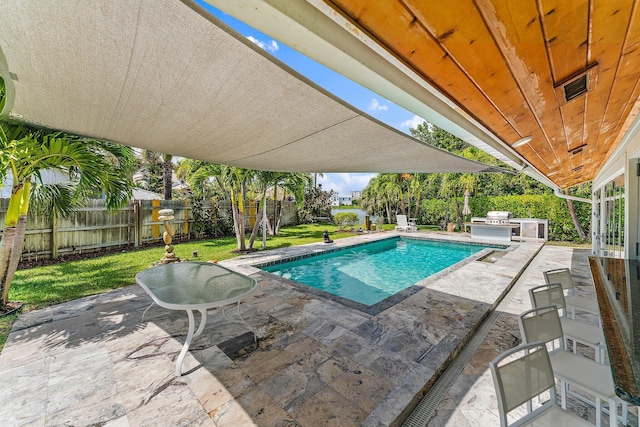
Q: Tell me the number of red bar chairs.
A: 0